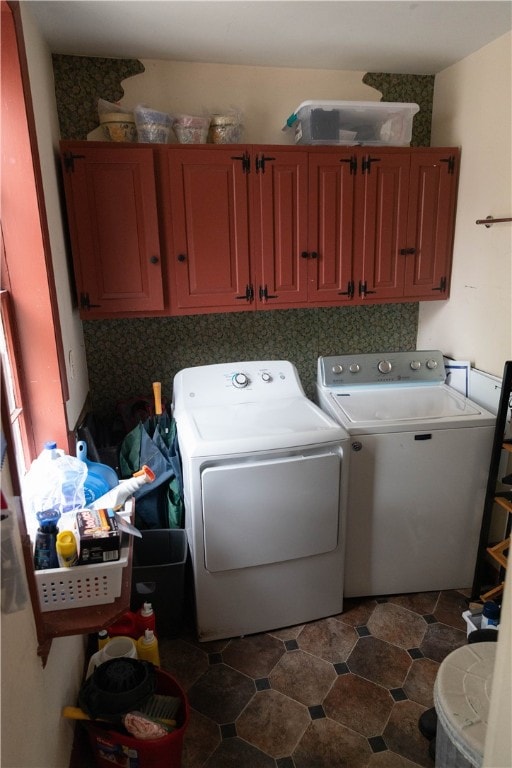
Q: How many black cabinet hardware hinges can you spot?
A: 12